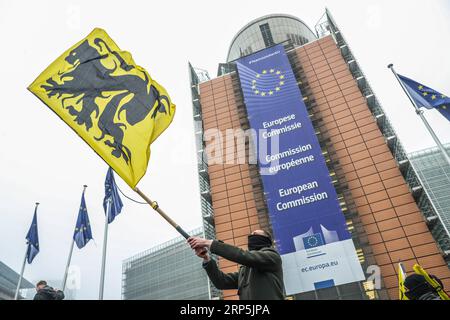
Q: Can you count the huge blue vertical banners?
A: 1